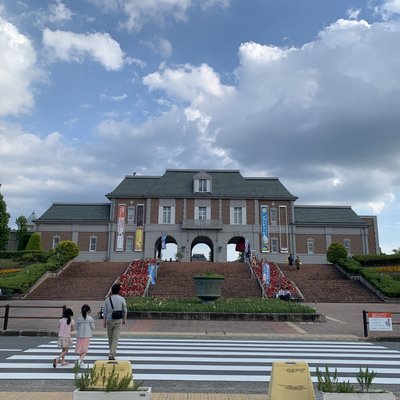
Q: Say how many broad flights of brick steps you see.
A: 3